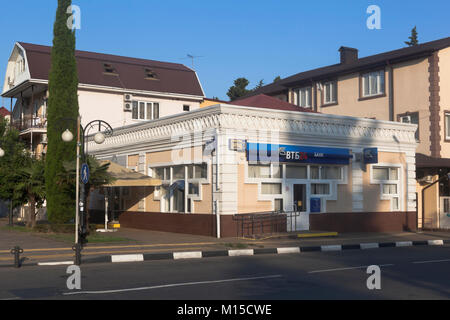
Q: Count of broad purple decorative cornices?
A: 0